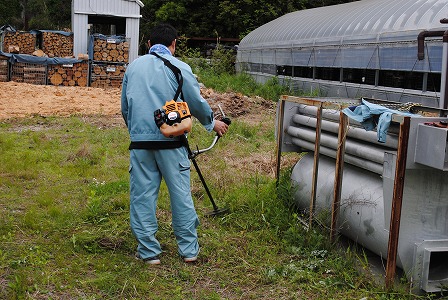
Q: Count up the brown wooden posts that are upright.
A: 4